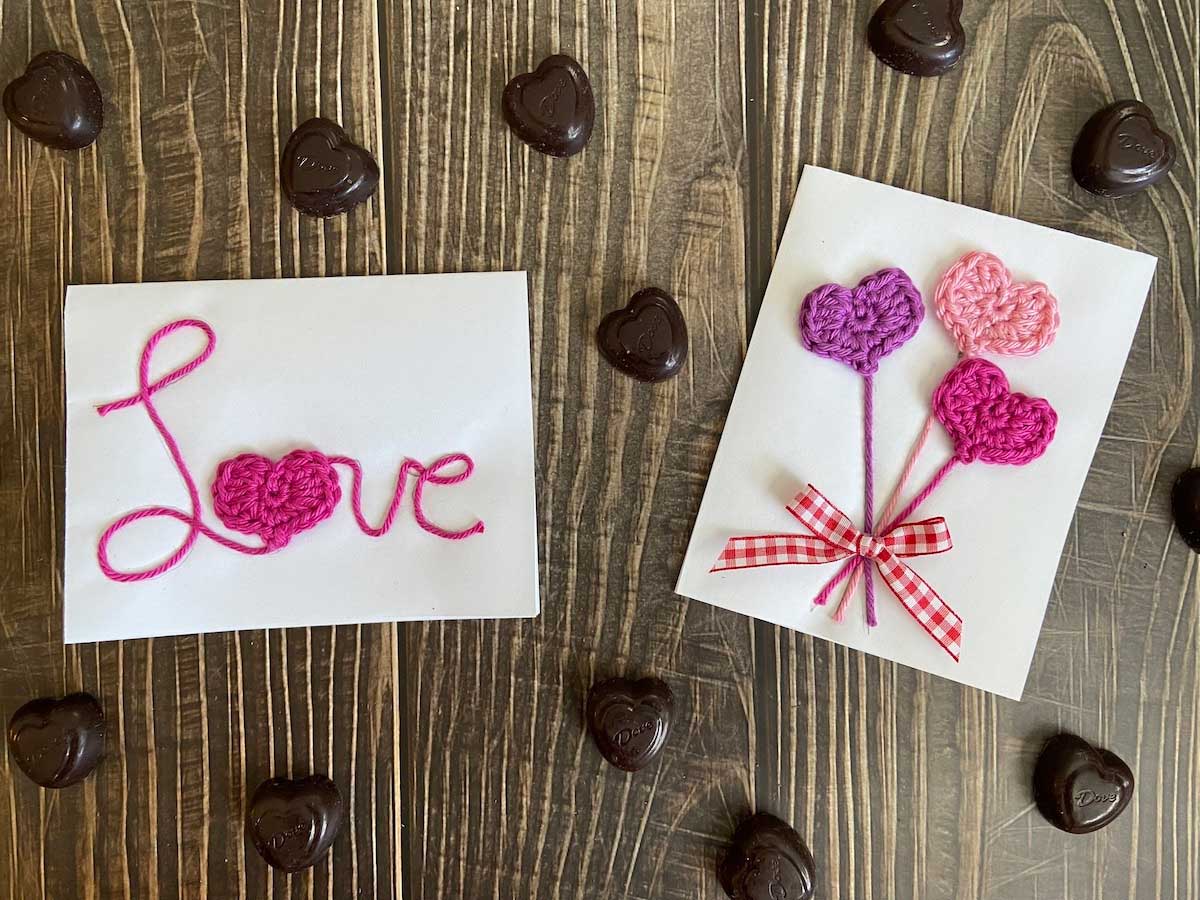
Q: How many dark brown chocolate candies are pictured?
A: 12